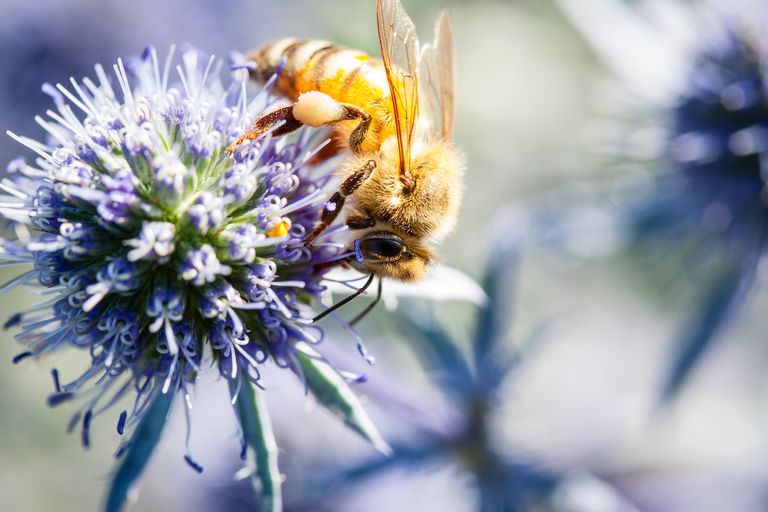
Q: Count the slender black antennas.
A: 2